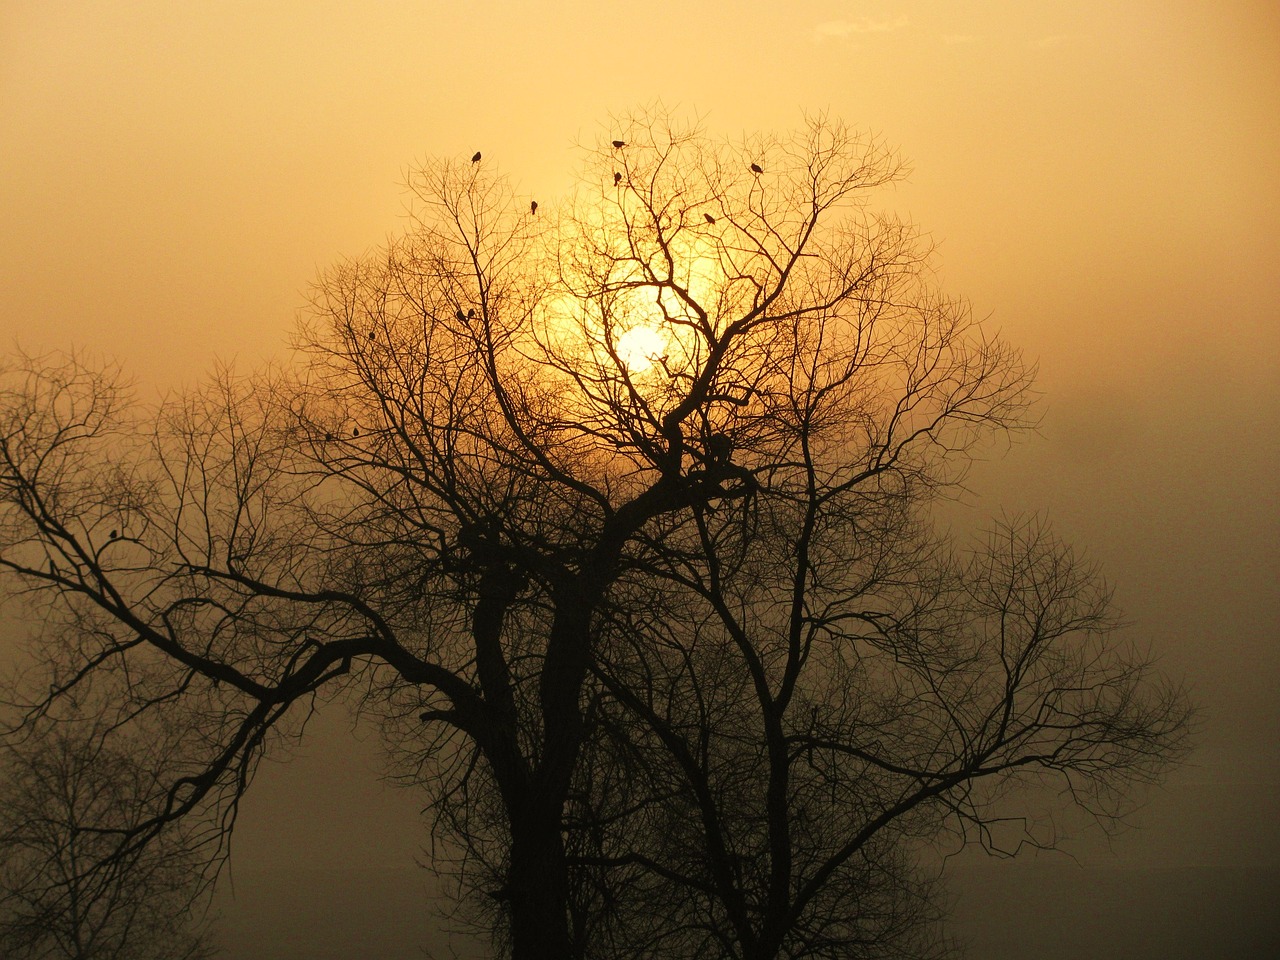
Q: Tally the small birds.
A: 12